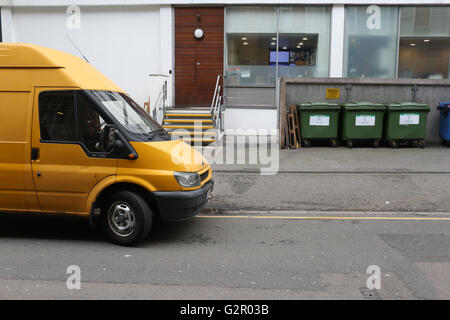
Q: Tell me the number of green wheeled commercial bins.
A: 3